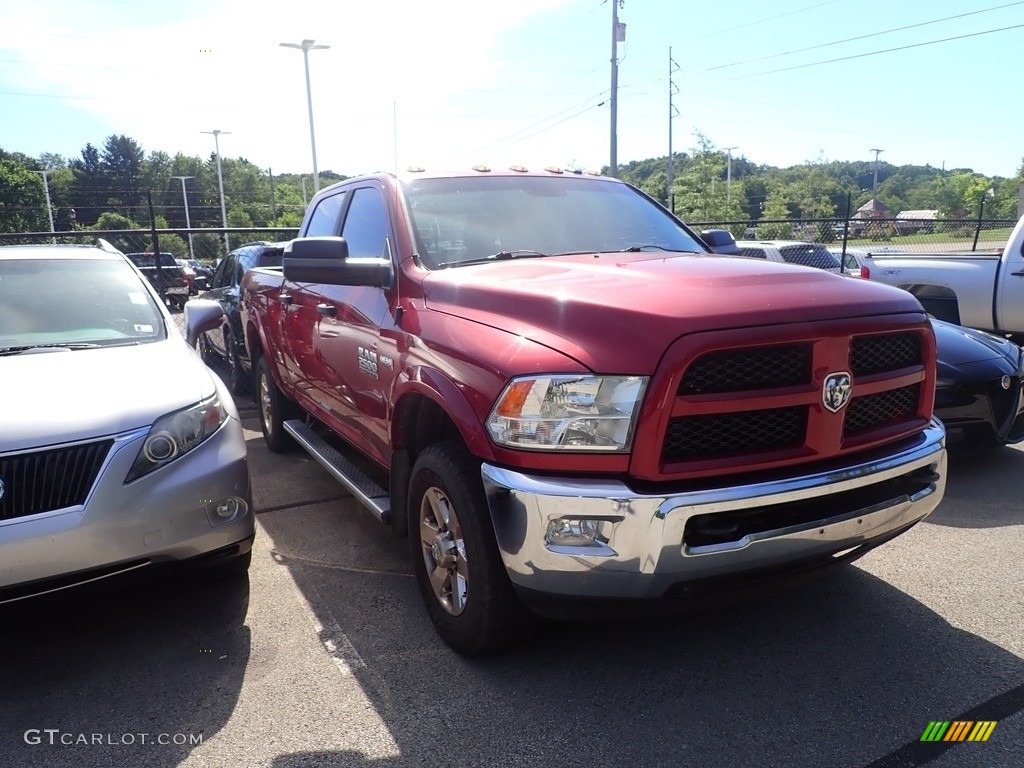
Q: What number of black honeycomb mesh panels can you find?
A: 4